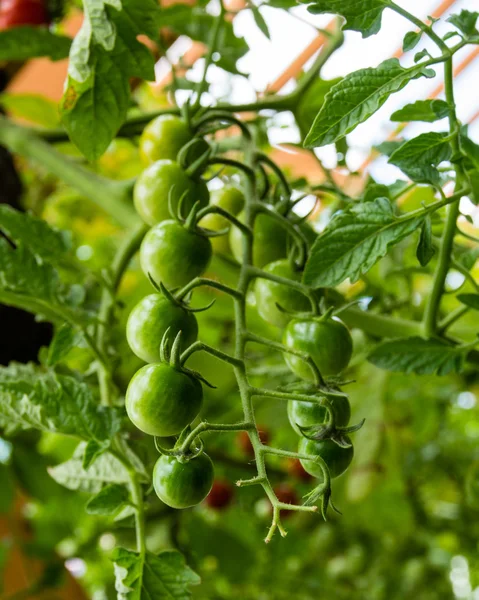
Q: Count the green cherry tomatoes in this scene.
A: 12